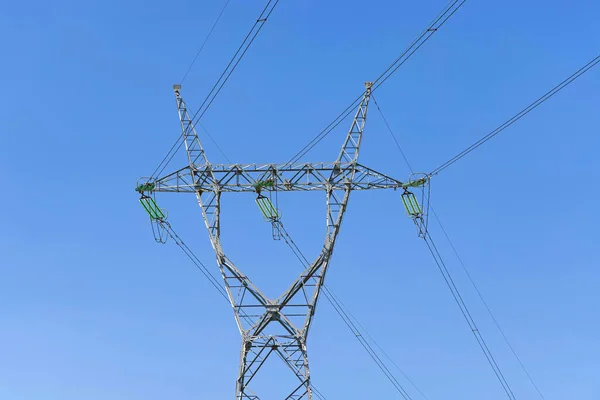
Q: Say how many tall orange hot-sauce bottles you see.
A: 0